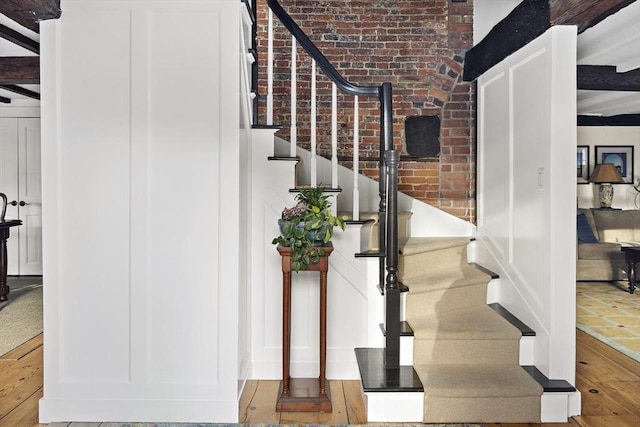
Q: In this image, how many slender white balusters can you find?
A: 5